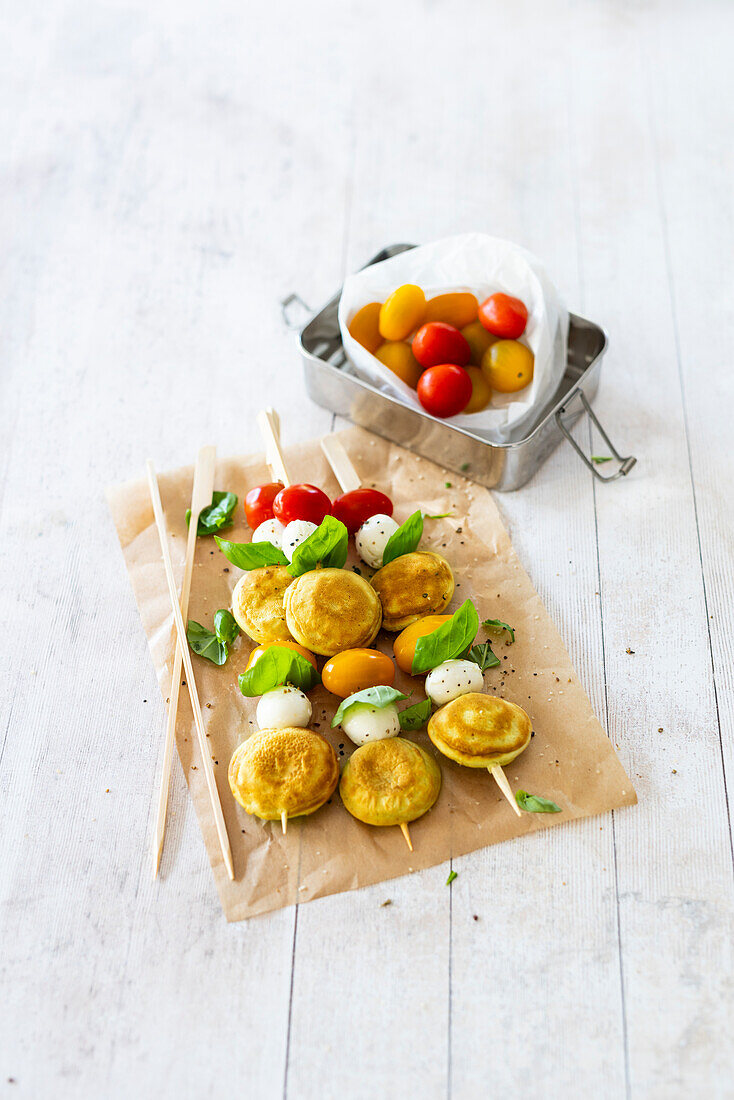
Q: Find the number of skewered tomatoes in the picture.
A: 6